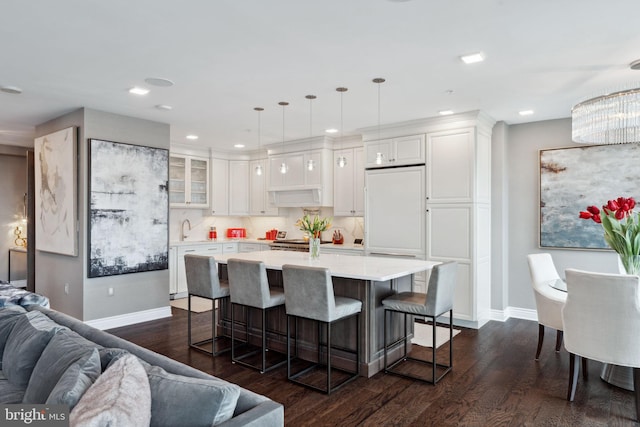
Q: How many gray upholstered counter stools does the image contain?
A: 4